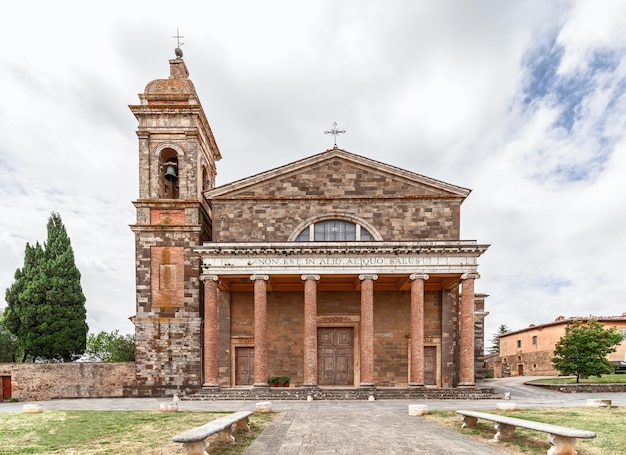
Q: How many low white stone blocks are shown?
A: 6